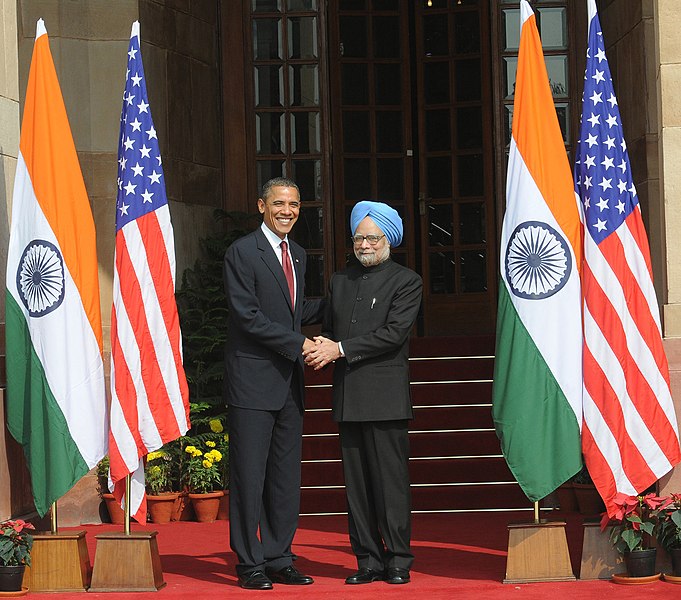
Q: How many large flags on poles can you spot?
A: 4